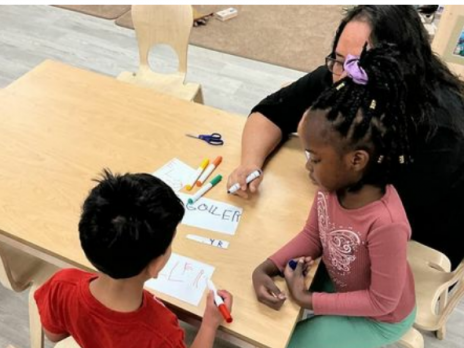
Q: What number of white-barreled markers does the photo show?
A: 5